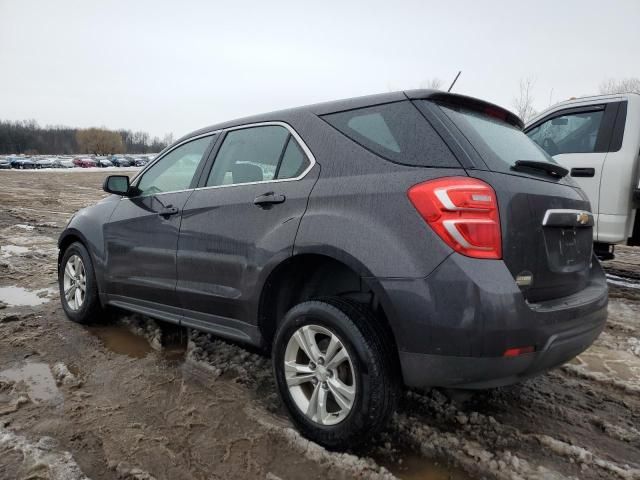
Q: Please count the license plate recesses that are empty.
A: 1